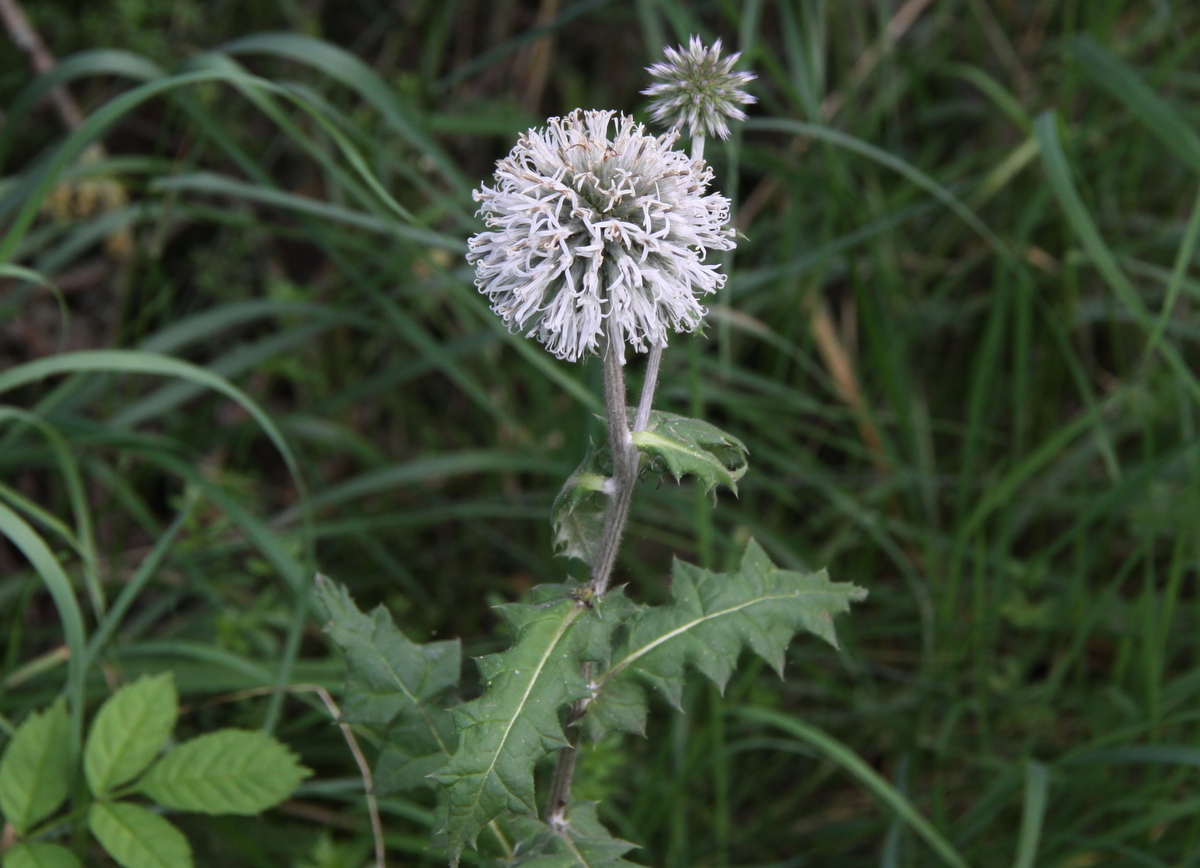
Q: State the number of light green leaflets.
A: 5